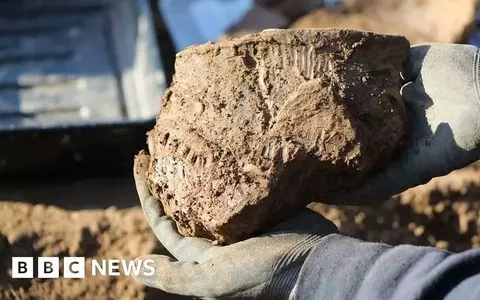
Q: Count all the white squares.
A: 3